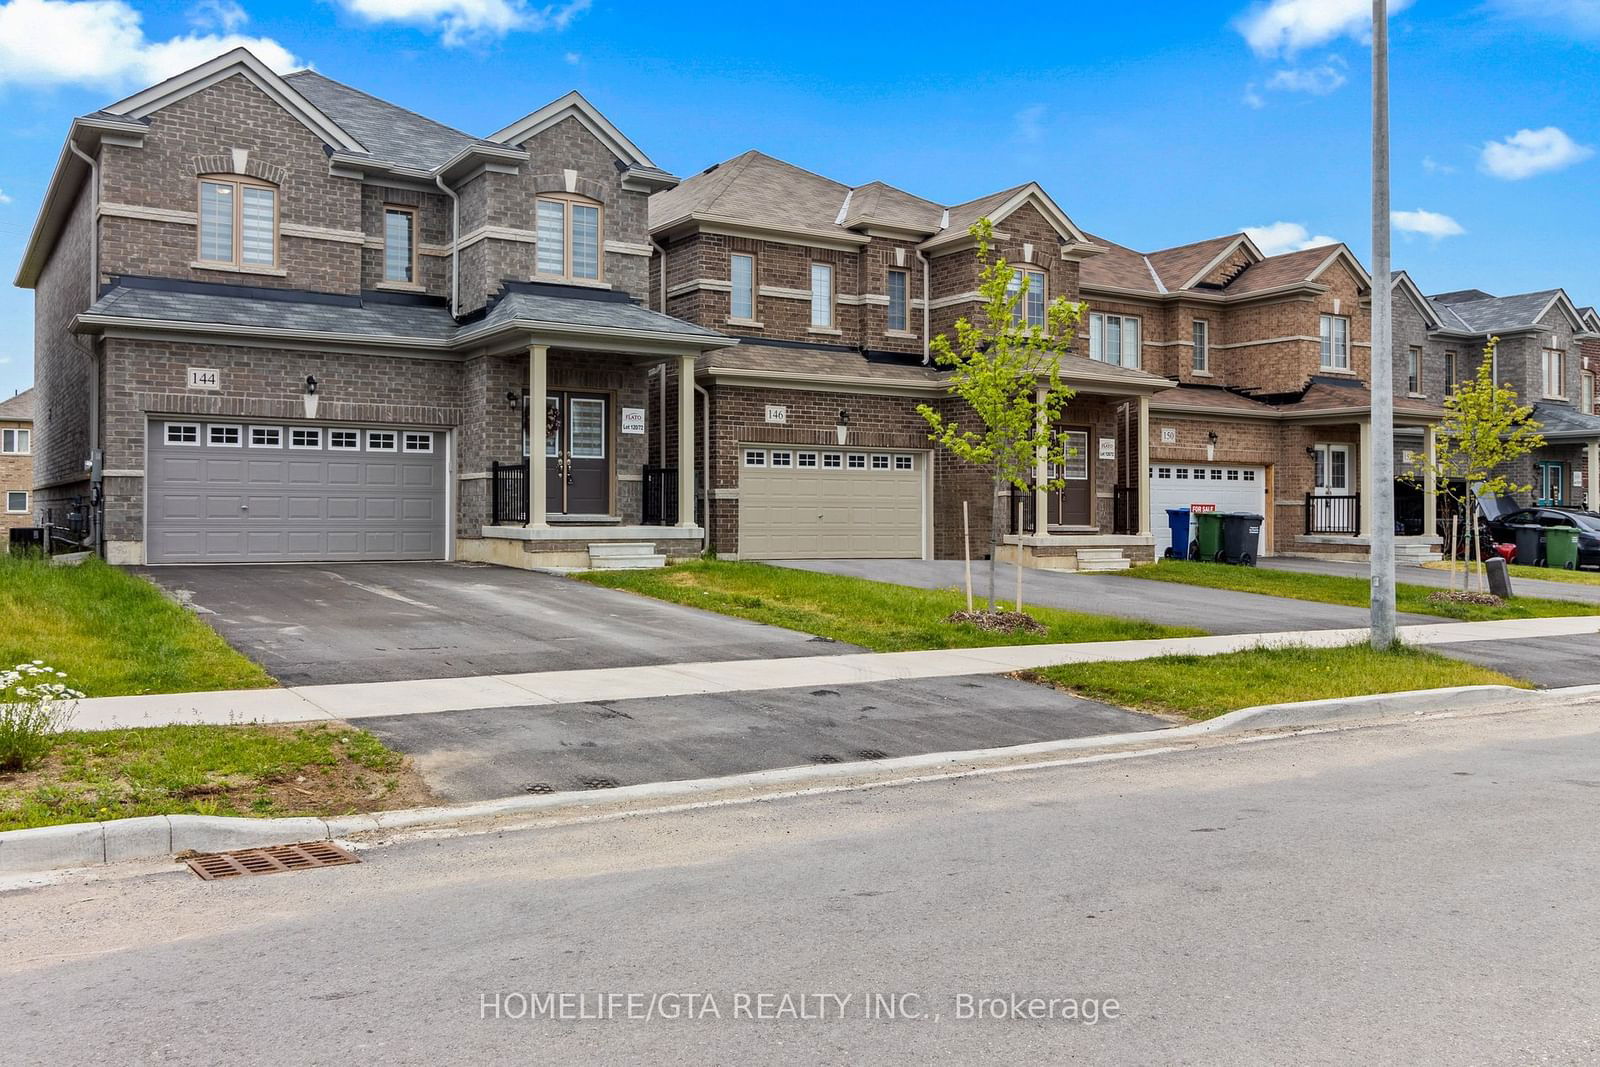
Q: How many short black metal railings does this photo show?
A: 5